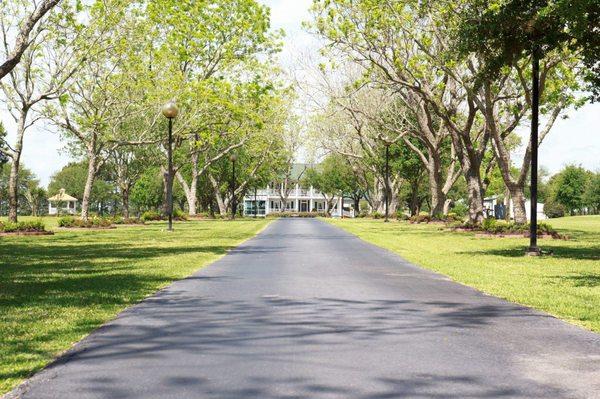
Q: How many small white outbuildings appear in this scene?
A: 2